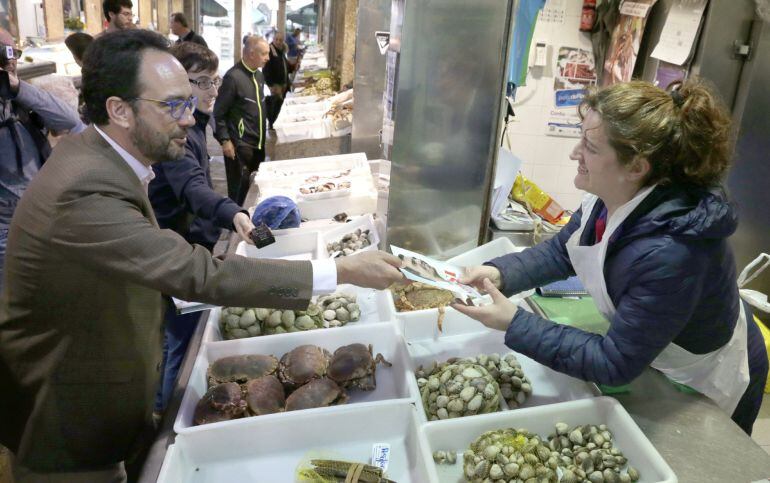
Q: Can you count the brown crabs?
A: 6